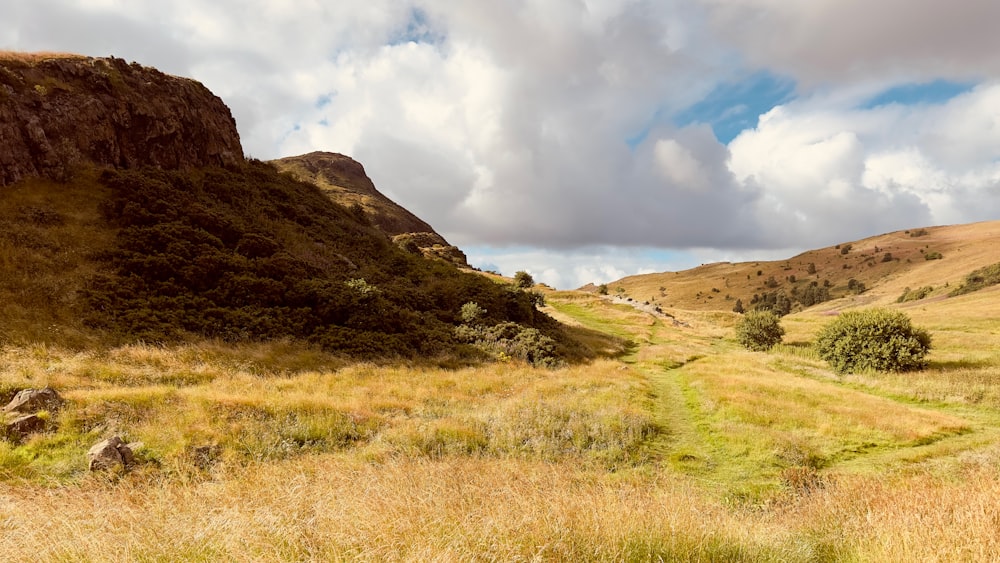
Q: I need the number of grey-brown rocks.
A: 3